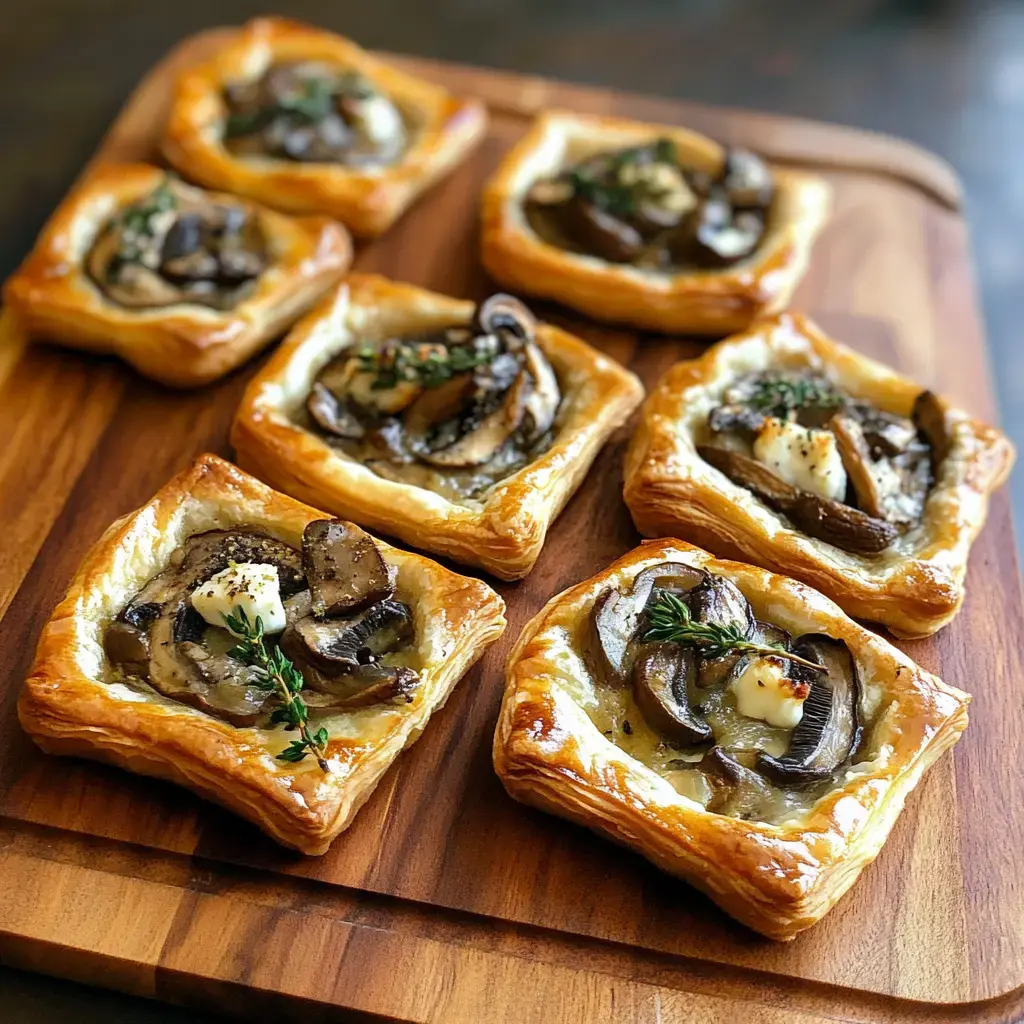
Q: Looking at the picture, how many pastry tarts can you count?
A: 7